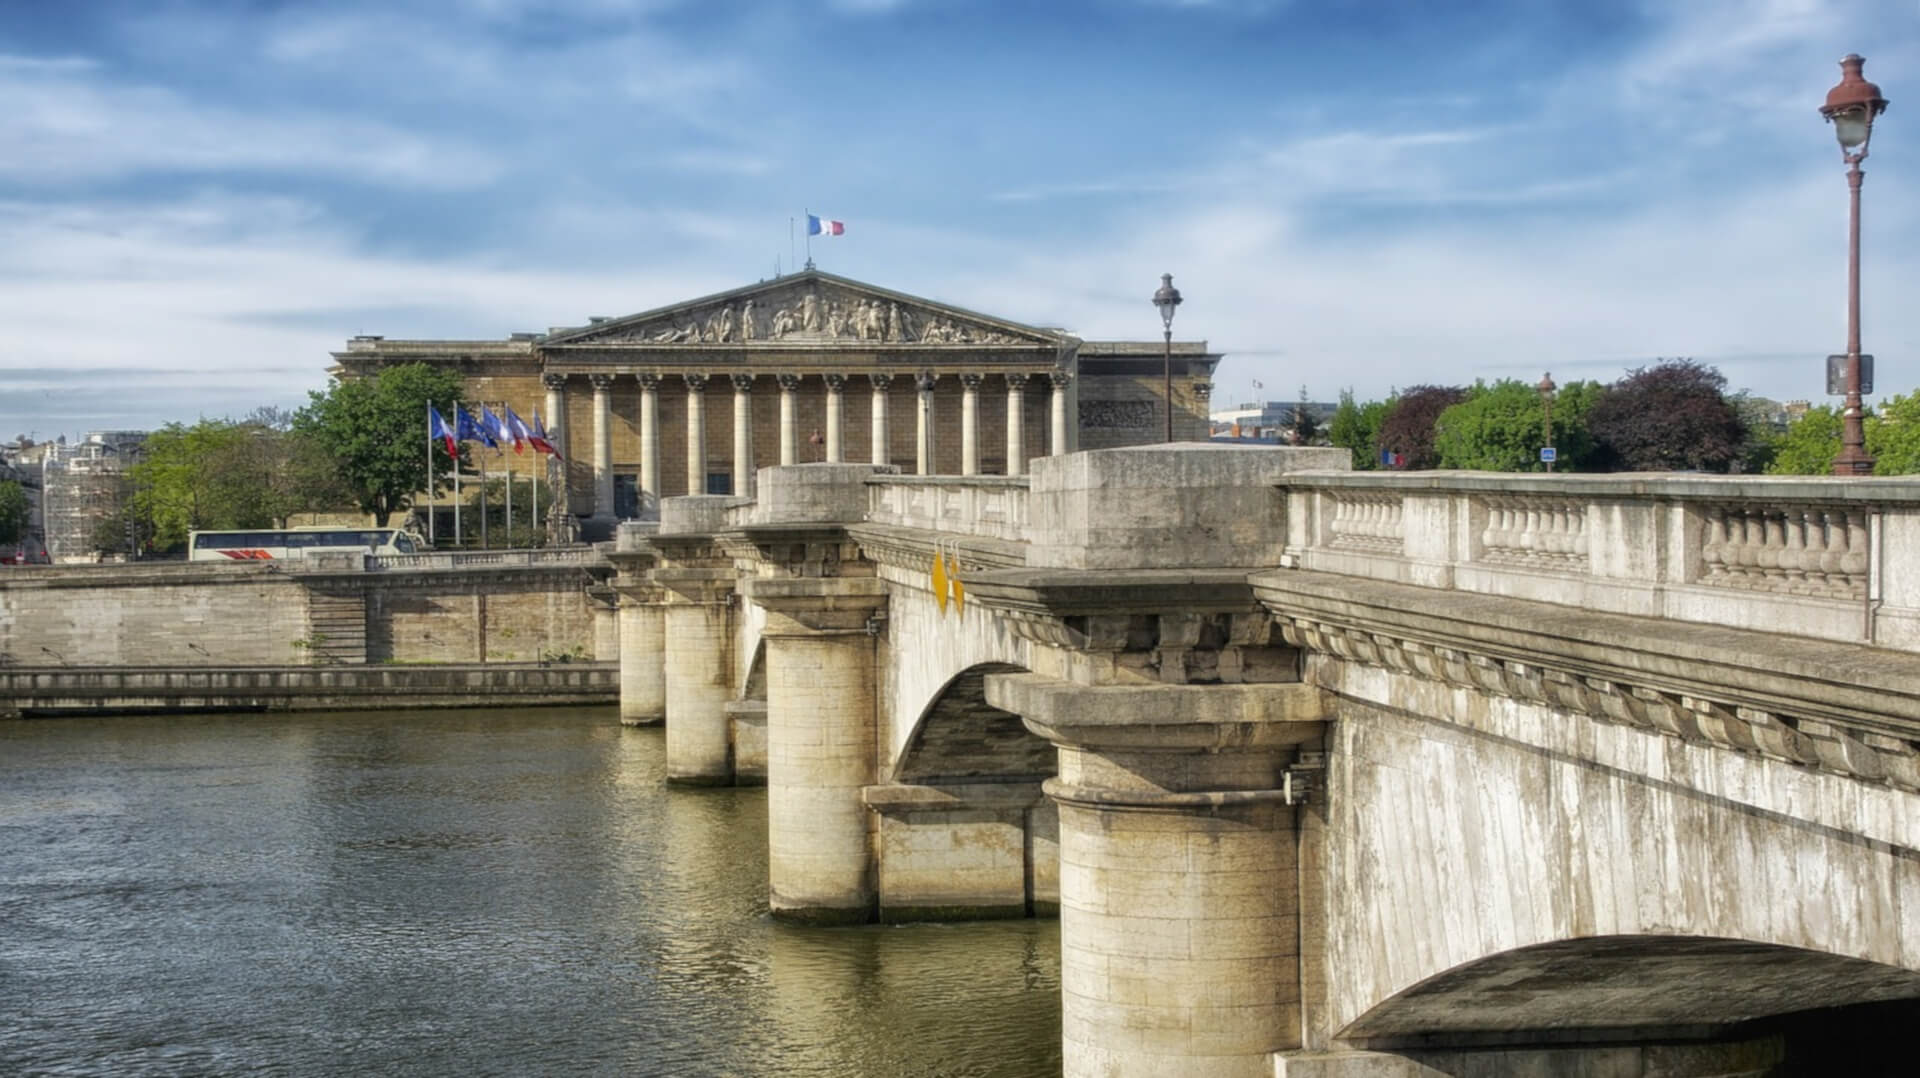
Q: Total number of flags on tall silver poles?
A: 5